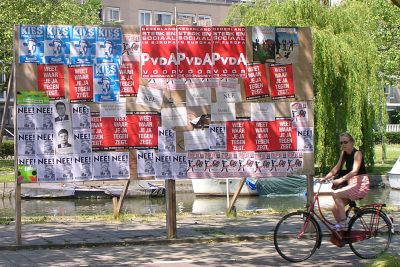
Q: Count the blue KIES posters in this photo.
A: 5